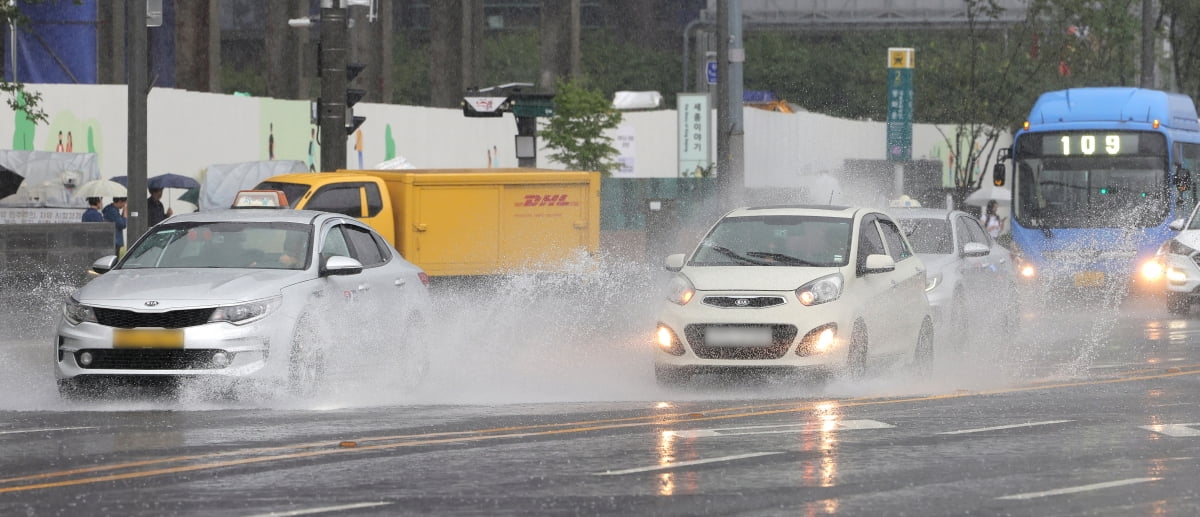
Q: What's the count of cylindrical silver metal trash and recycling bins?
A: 0